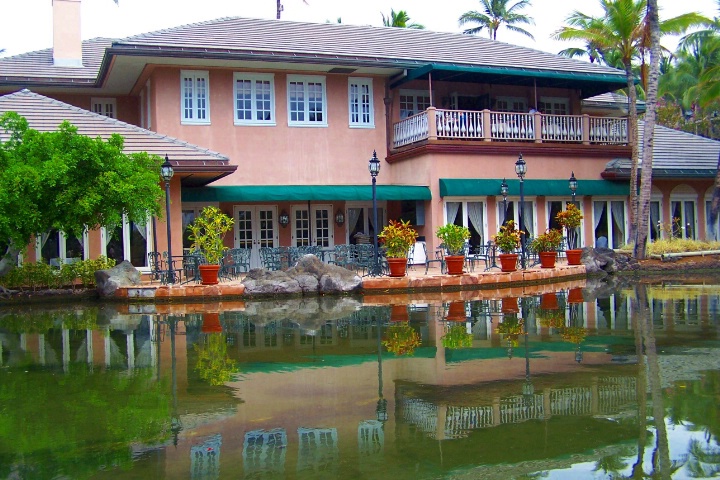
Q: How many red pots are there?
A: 6